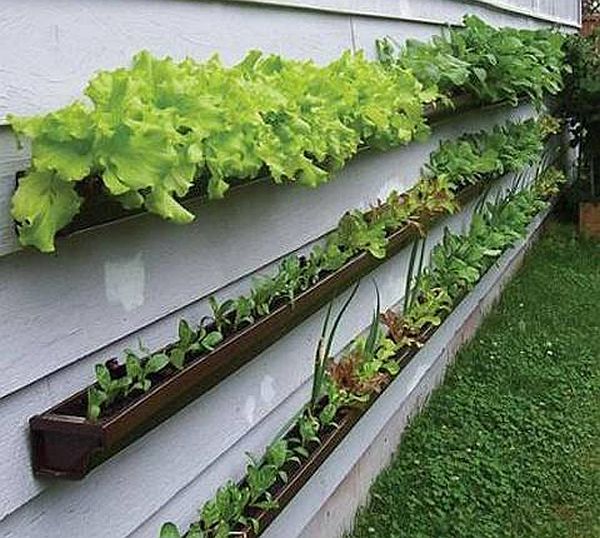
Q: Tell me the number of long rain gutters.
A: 3